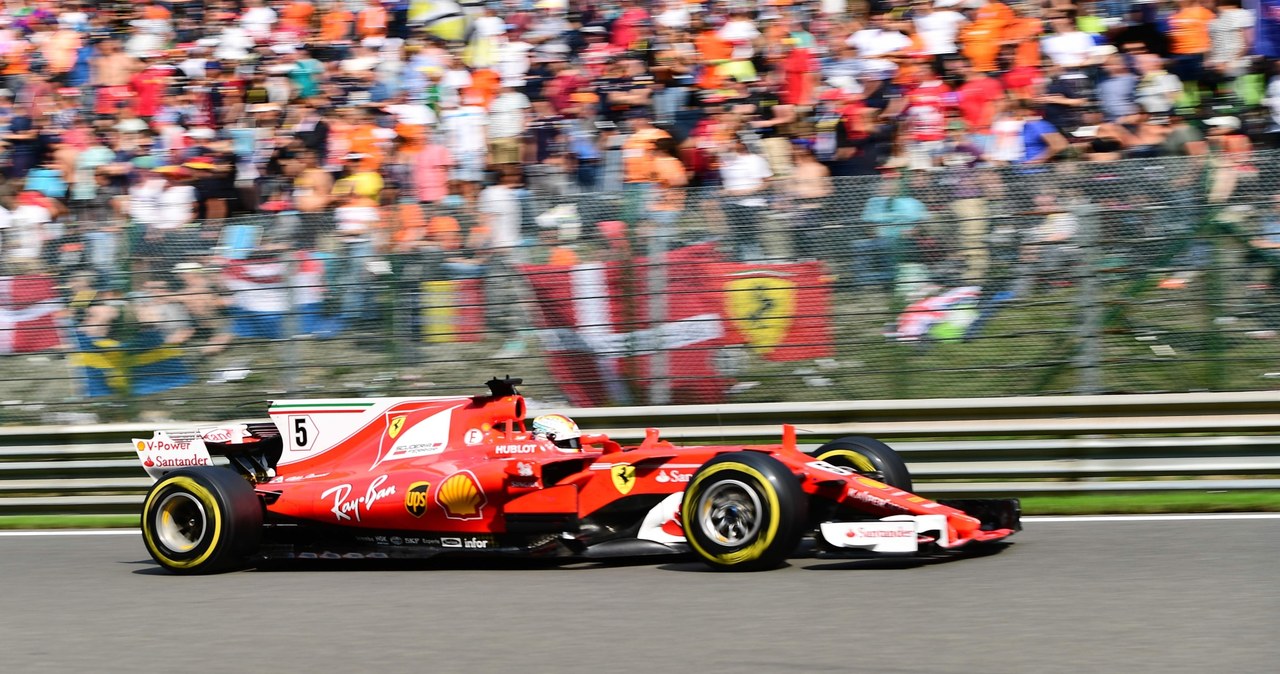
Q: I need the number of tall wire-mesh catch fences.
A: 1